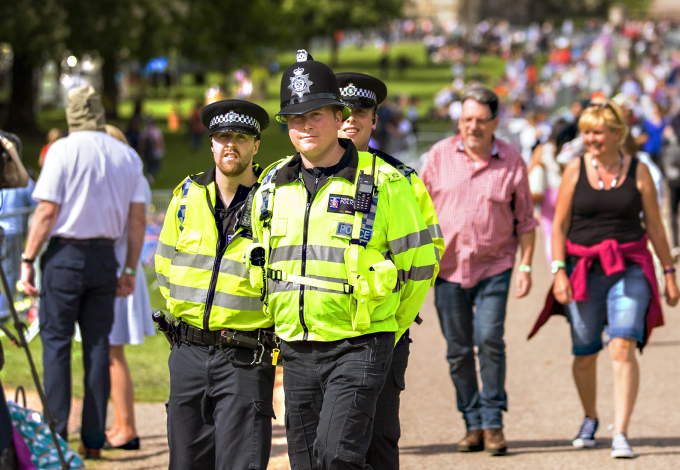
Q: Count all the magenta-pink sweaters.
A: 1